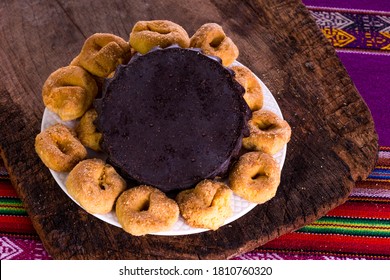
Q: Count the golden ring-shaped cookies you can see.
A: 12